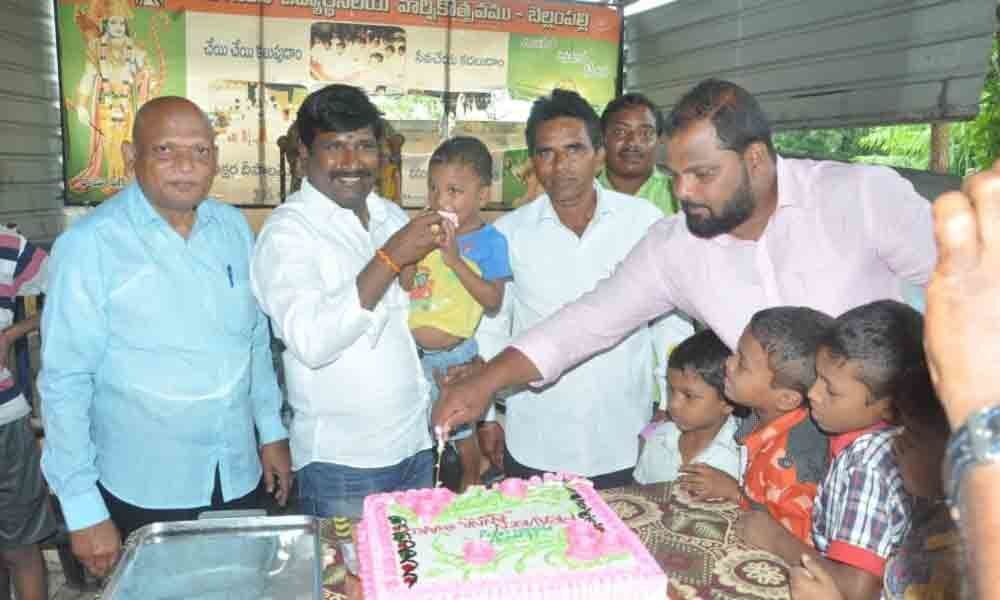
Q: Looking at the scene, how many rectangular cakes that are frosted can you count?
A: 1